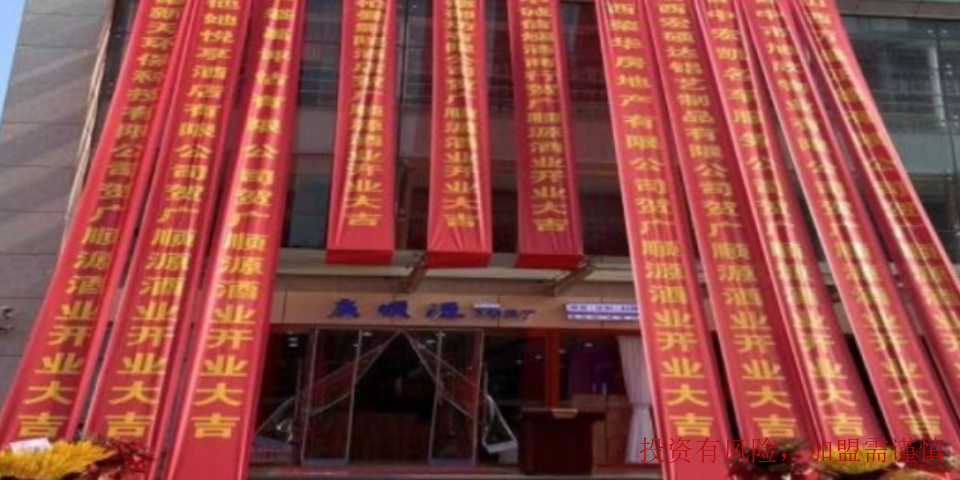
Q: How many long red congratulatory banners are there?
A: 11